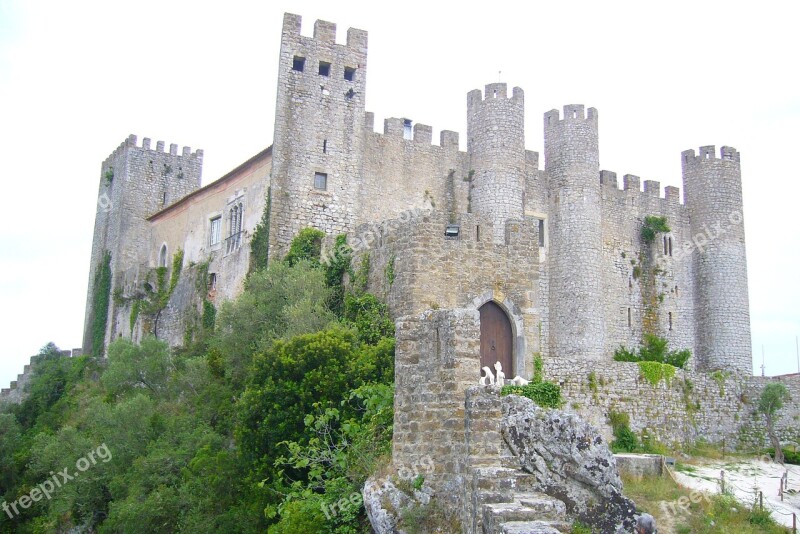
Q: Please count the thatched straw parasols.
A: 0